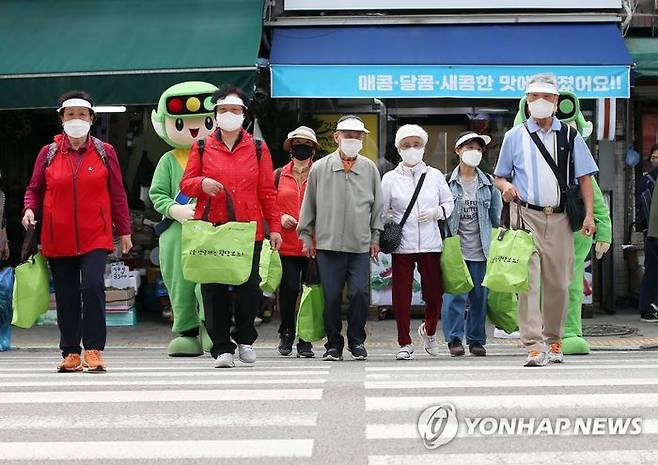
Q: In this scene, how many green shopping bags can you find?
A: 7